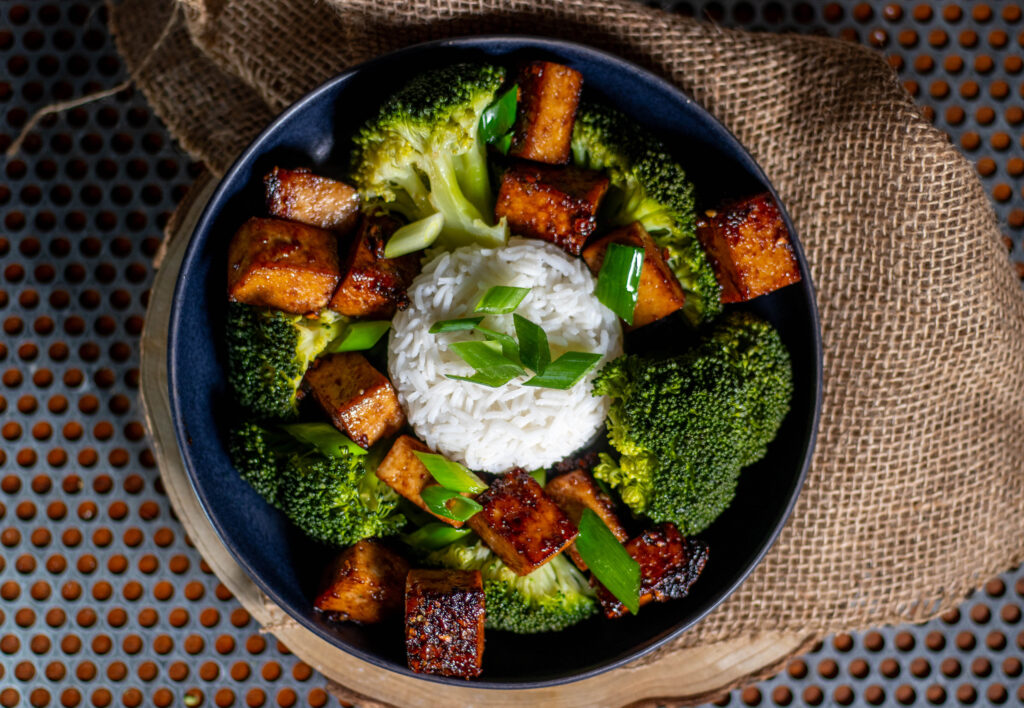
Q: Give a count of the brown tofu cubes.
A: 14